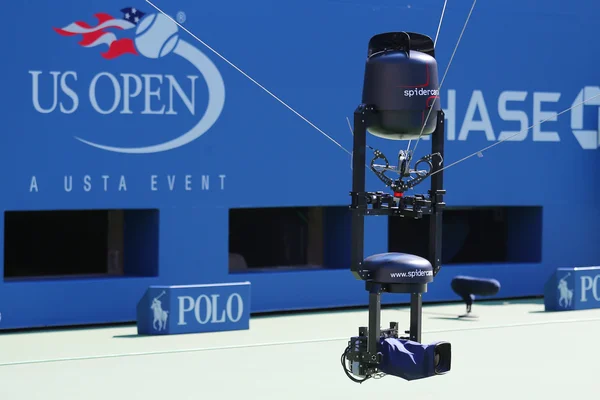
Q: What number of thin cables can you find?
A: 4